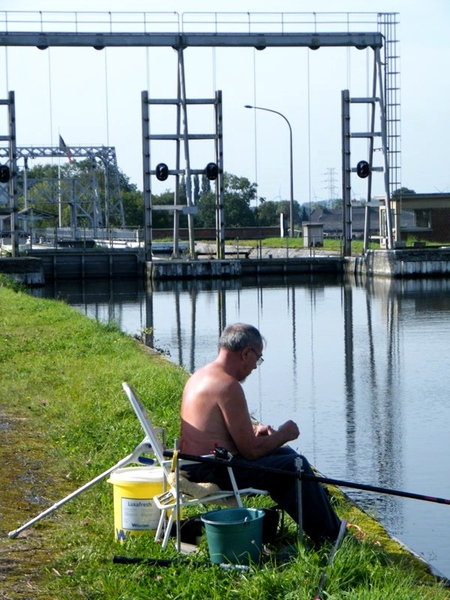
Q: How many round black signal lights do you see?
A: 4